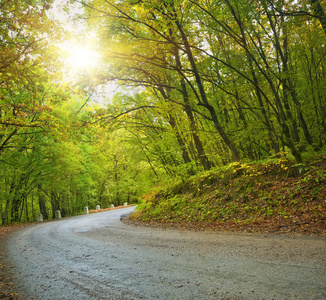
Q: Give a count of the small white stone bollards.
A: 6